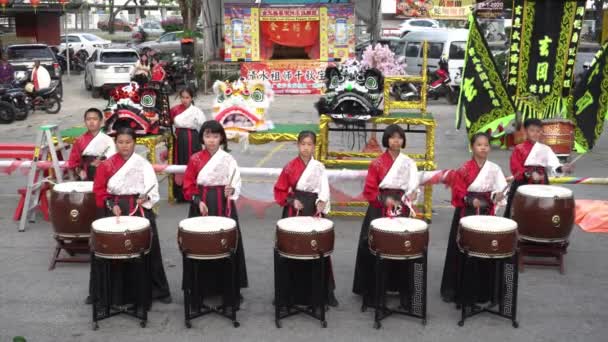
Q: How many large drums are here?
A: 2